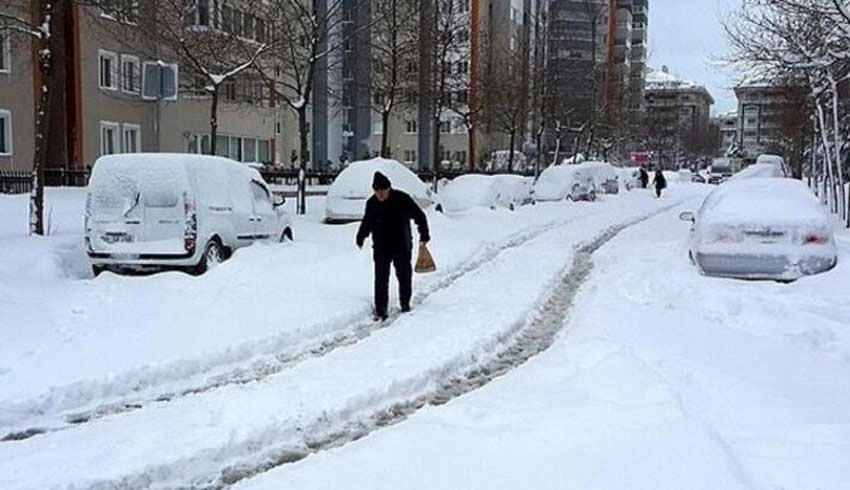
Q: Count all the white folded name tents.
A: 0